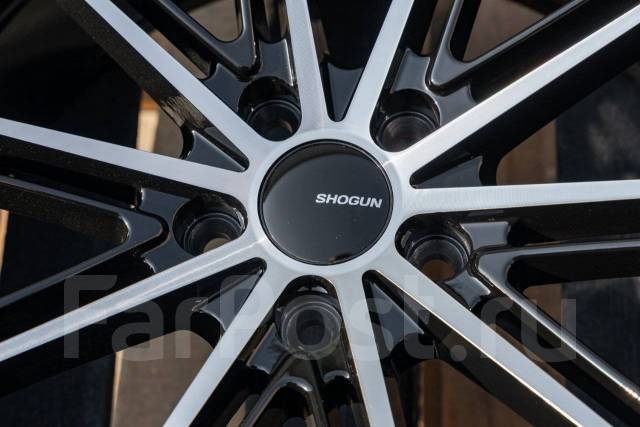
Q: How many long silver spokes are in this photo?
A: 10